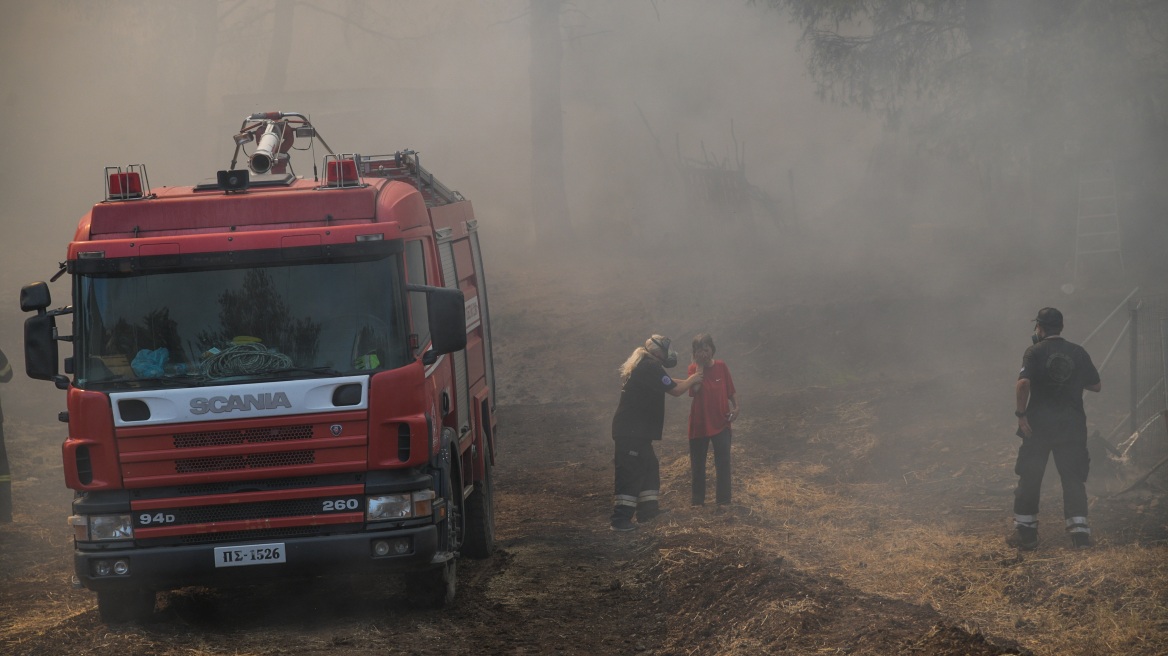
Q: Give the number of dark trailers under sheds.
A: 0